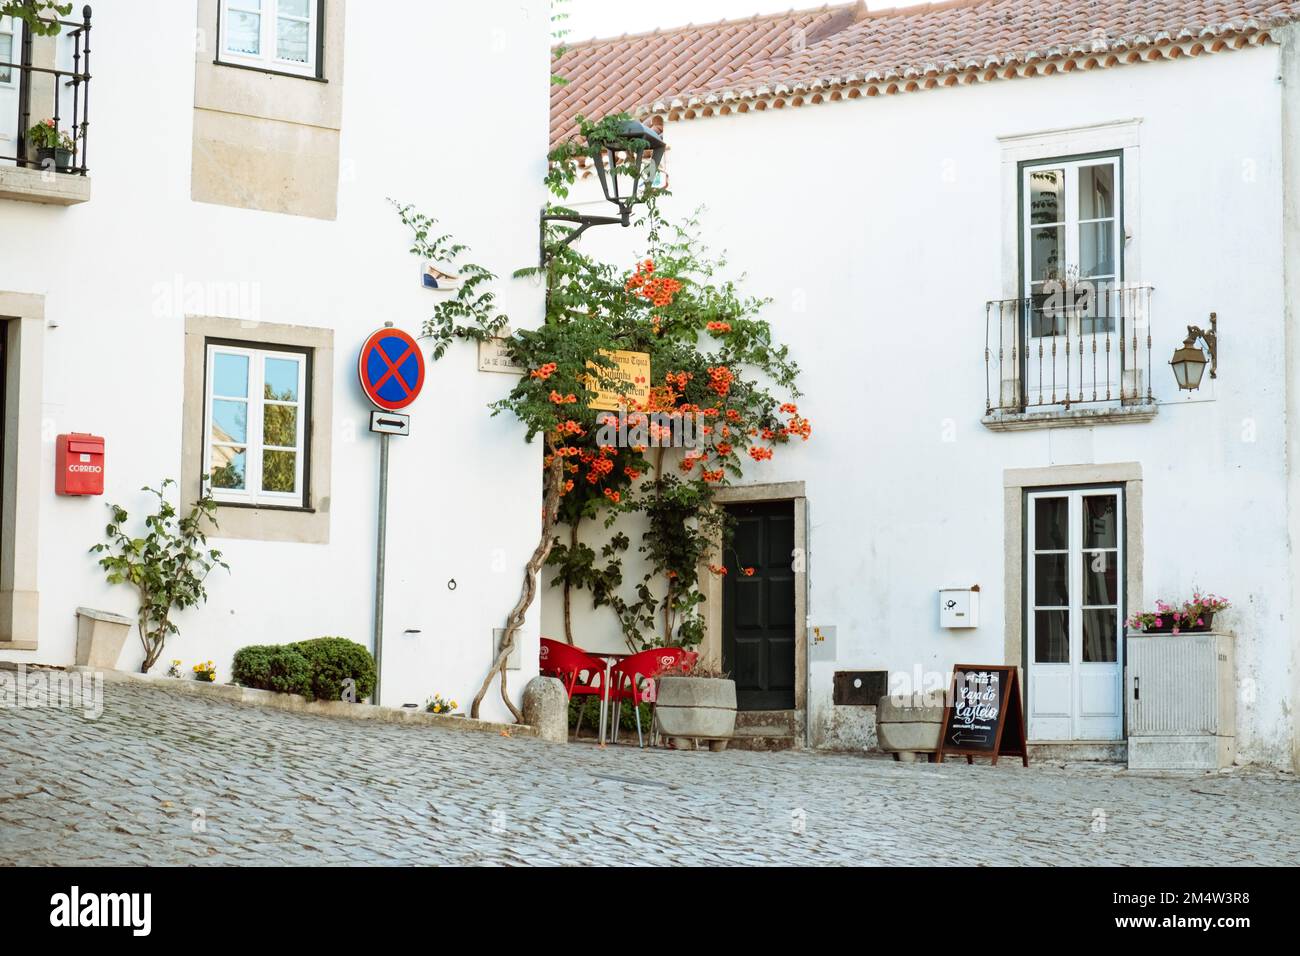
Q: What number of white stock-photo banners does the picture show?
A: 0